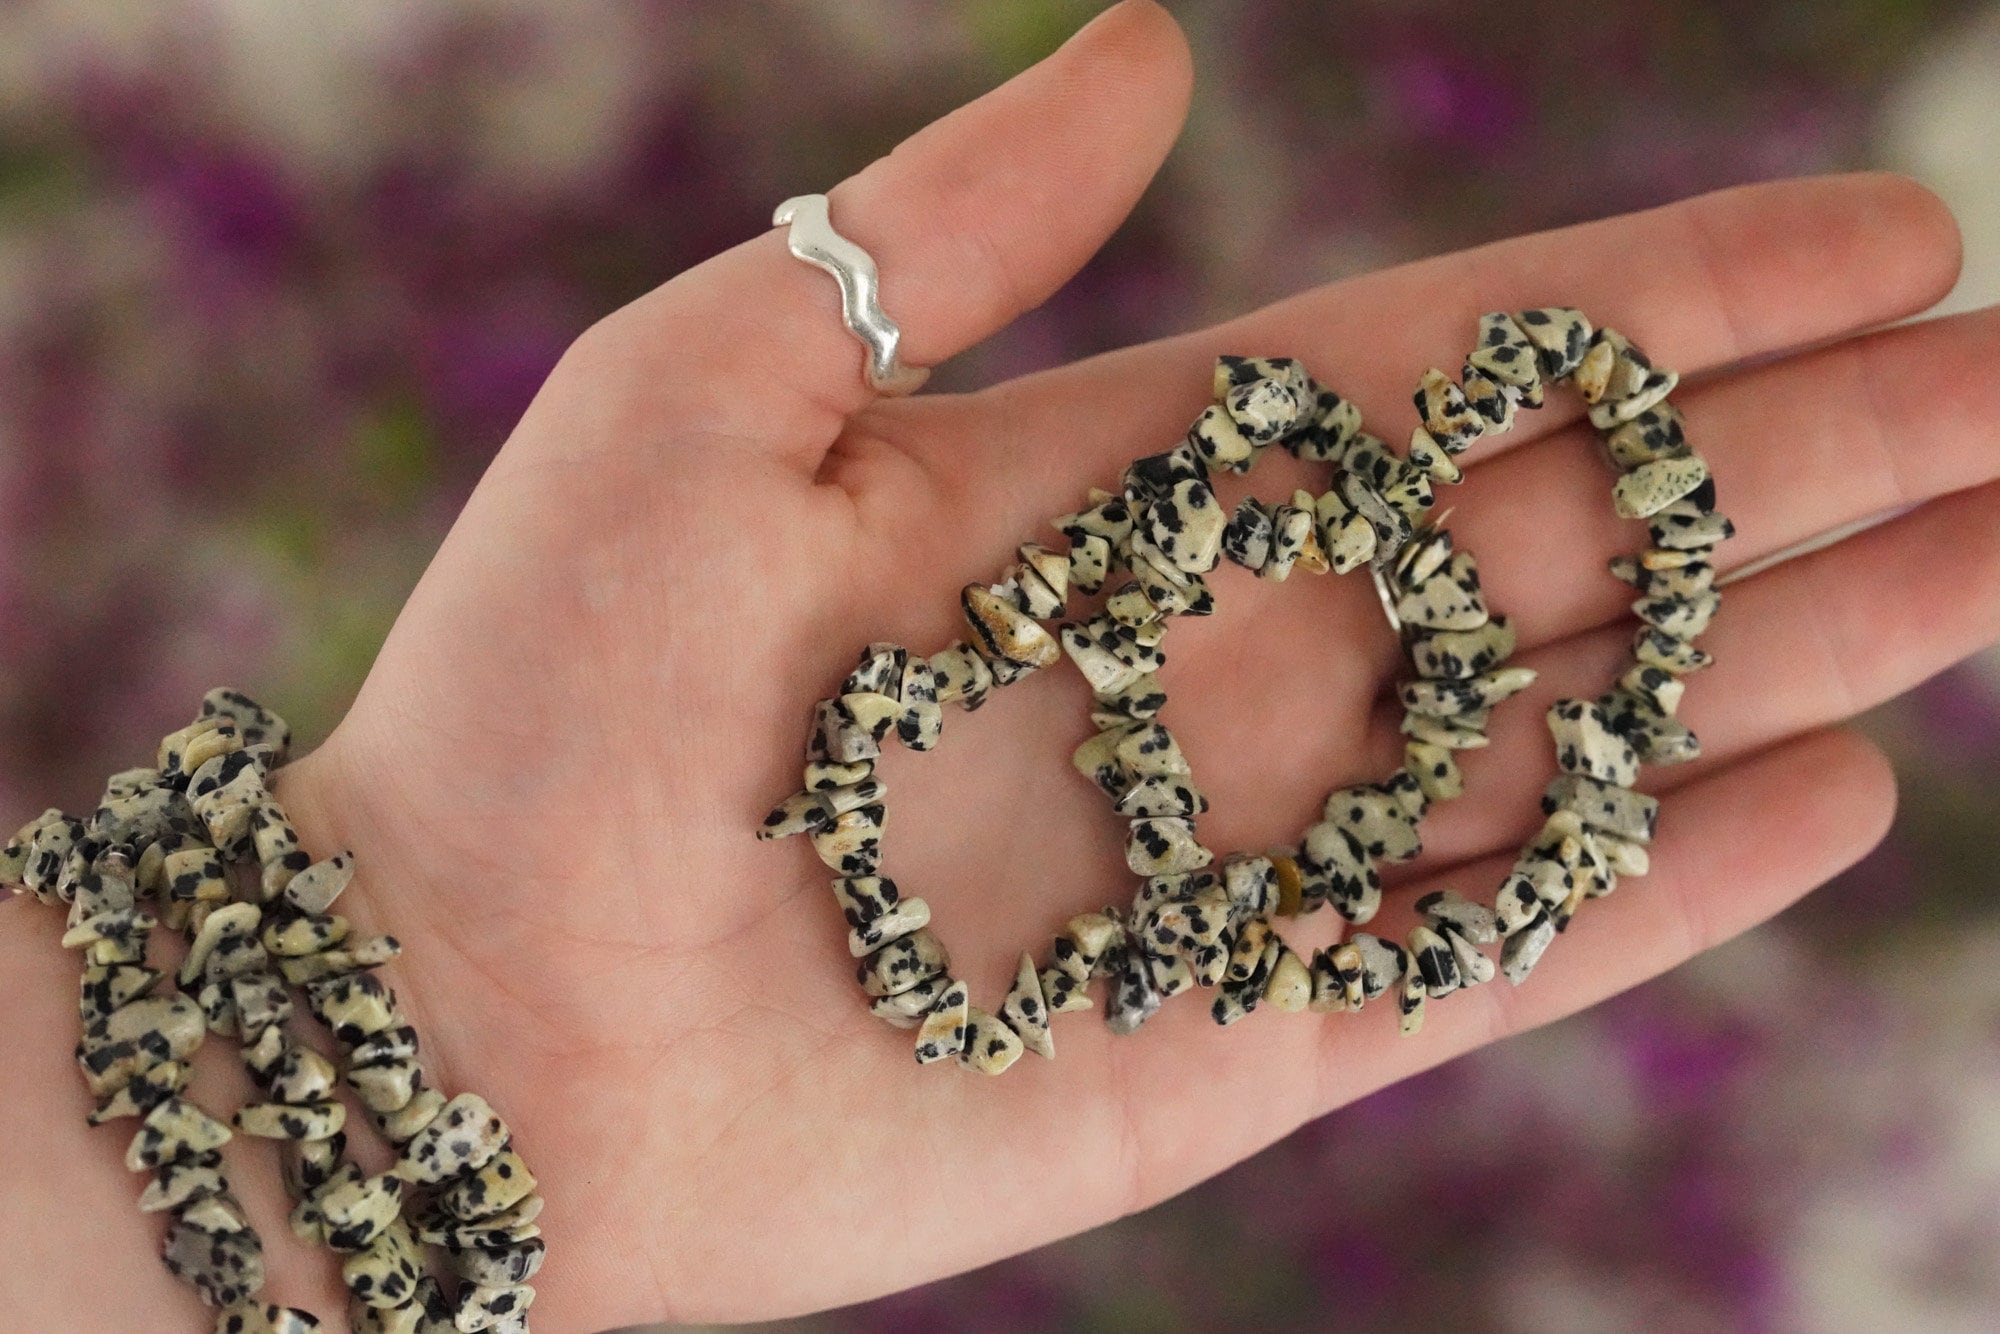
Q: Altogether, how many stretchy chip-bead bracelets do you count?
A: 5